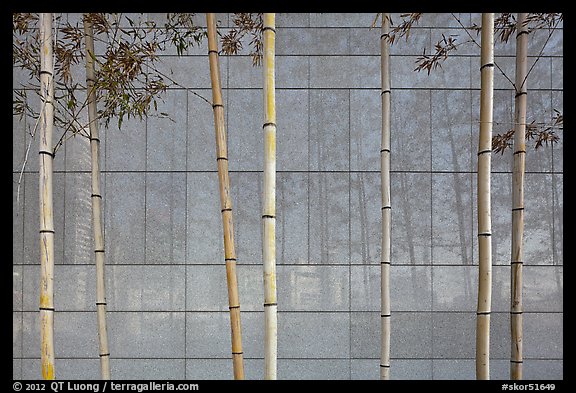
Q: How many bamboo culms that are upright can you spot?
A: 7